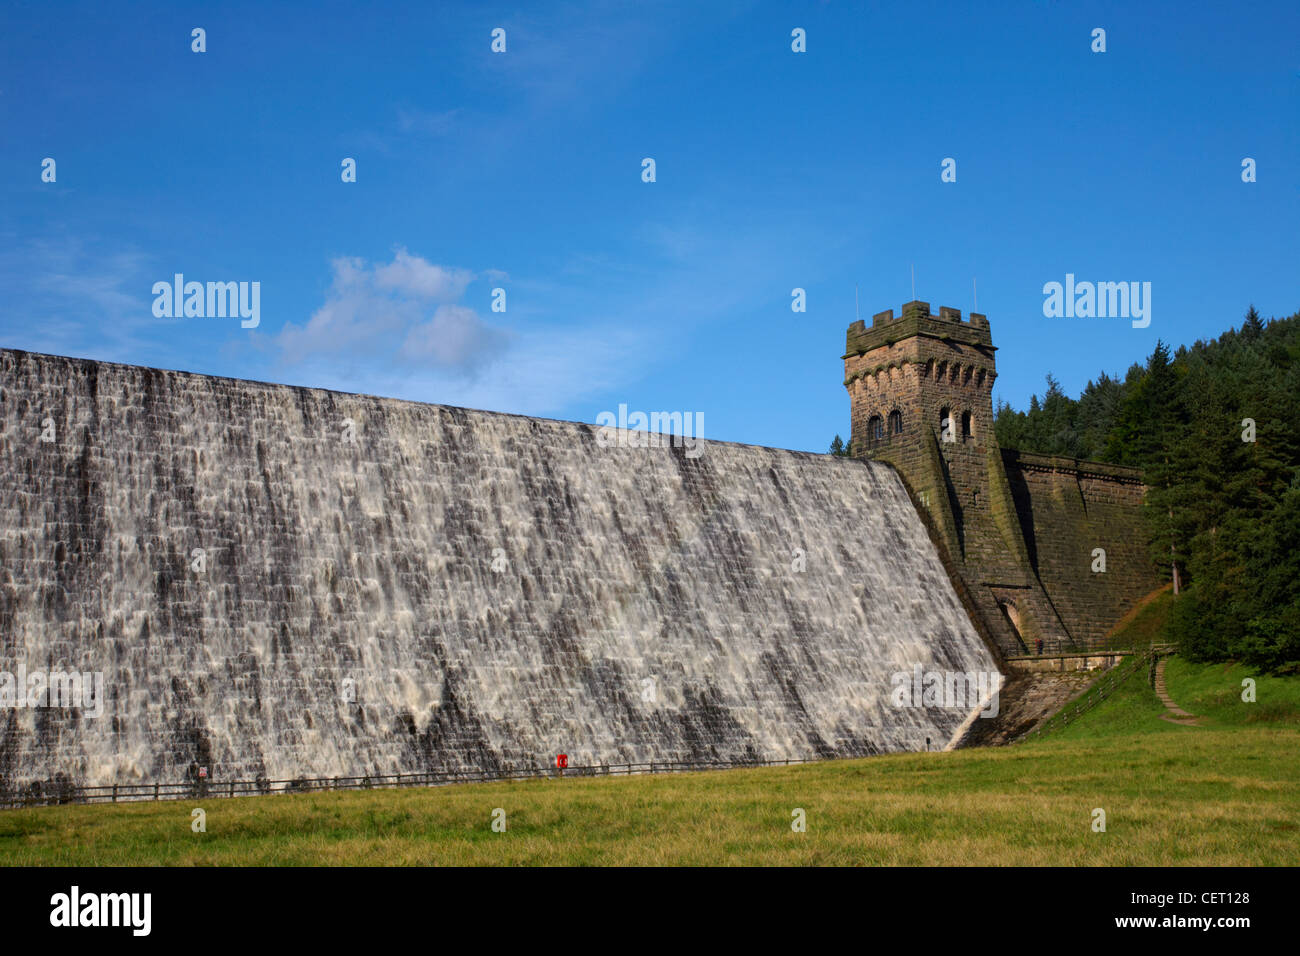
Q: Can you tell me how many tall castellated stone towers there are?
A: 1